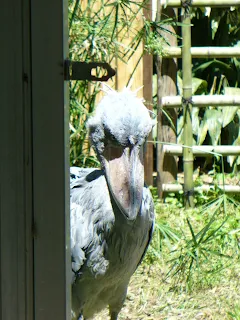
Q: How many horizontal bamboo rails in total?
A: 5